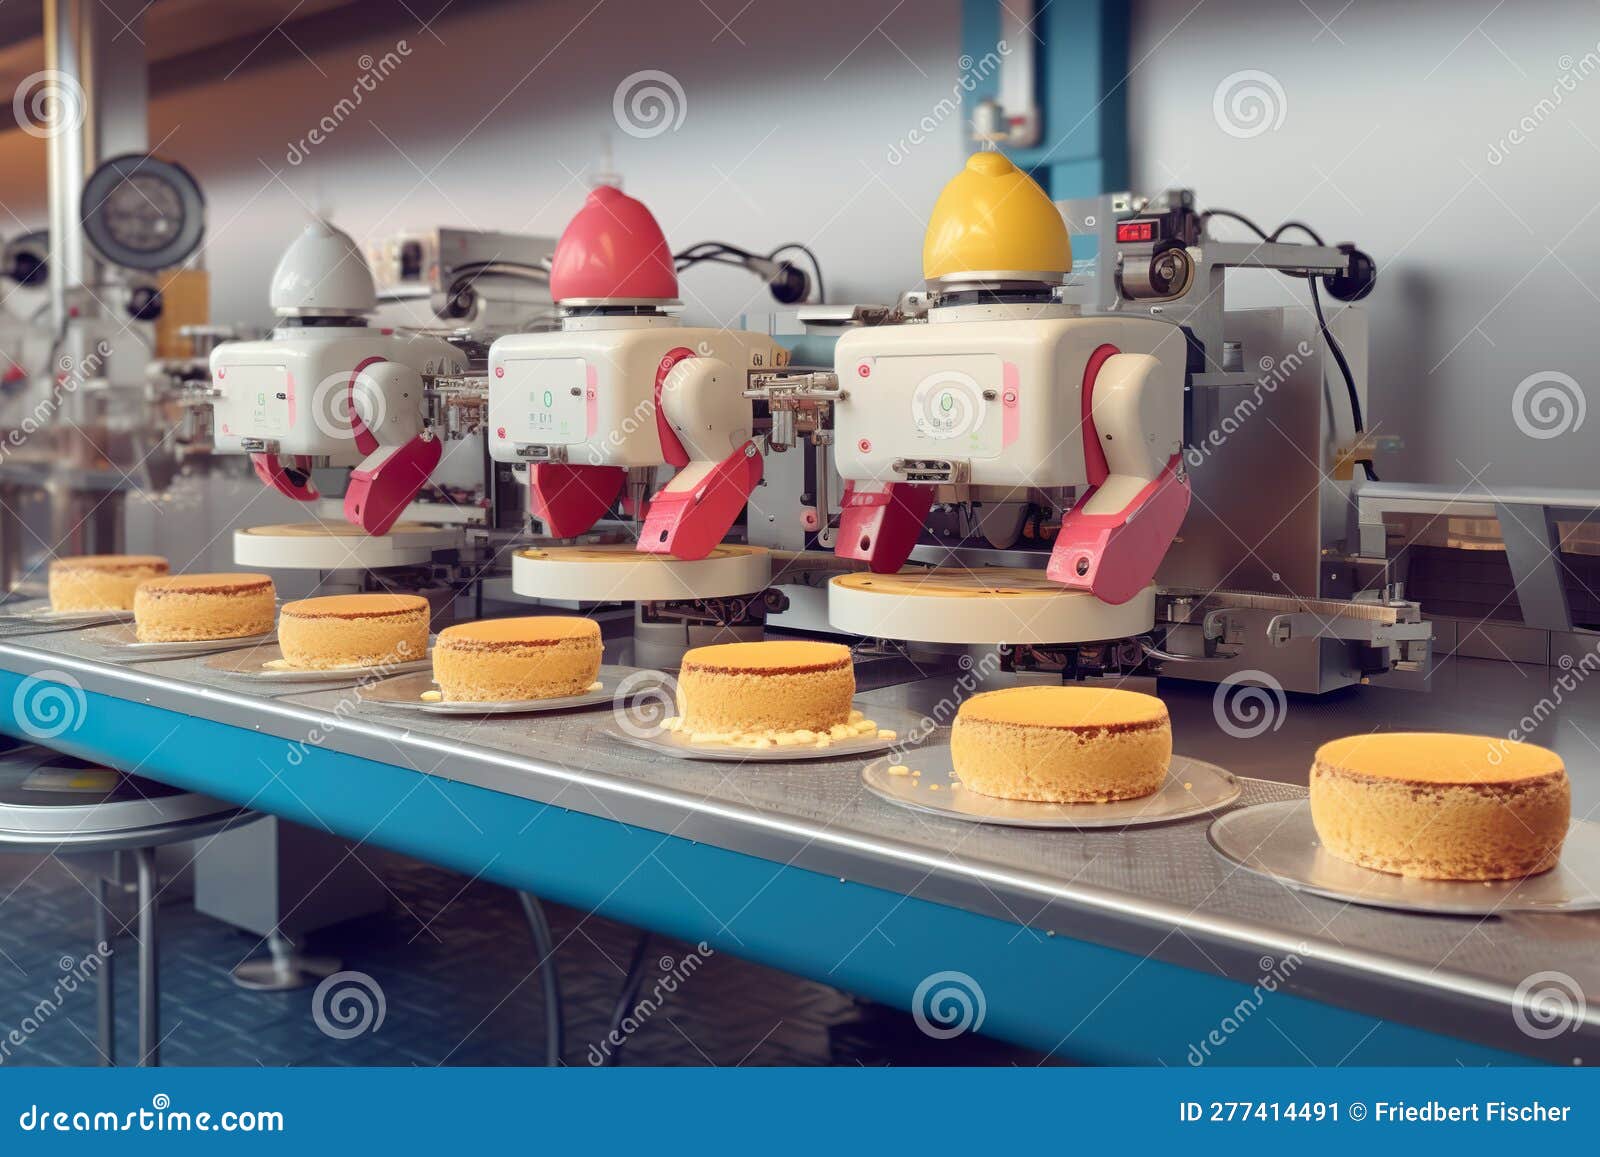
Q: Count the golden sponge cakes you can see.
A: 7